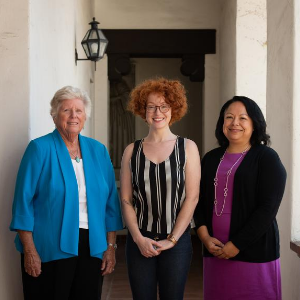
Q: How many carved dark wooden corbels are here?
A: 2